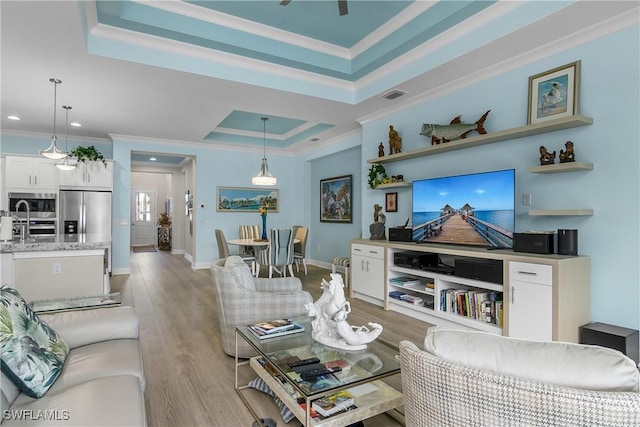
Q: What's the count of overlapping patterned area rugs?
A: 0